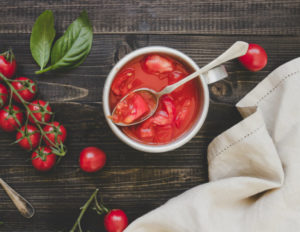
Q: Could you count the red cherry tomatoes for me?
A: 11